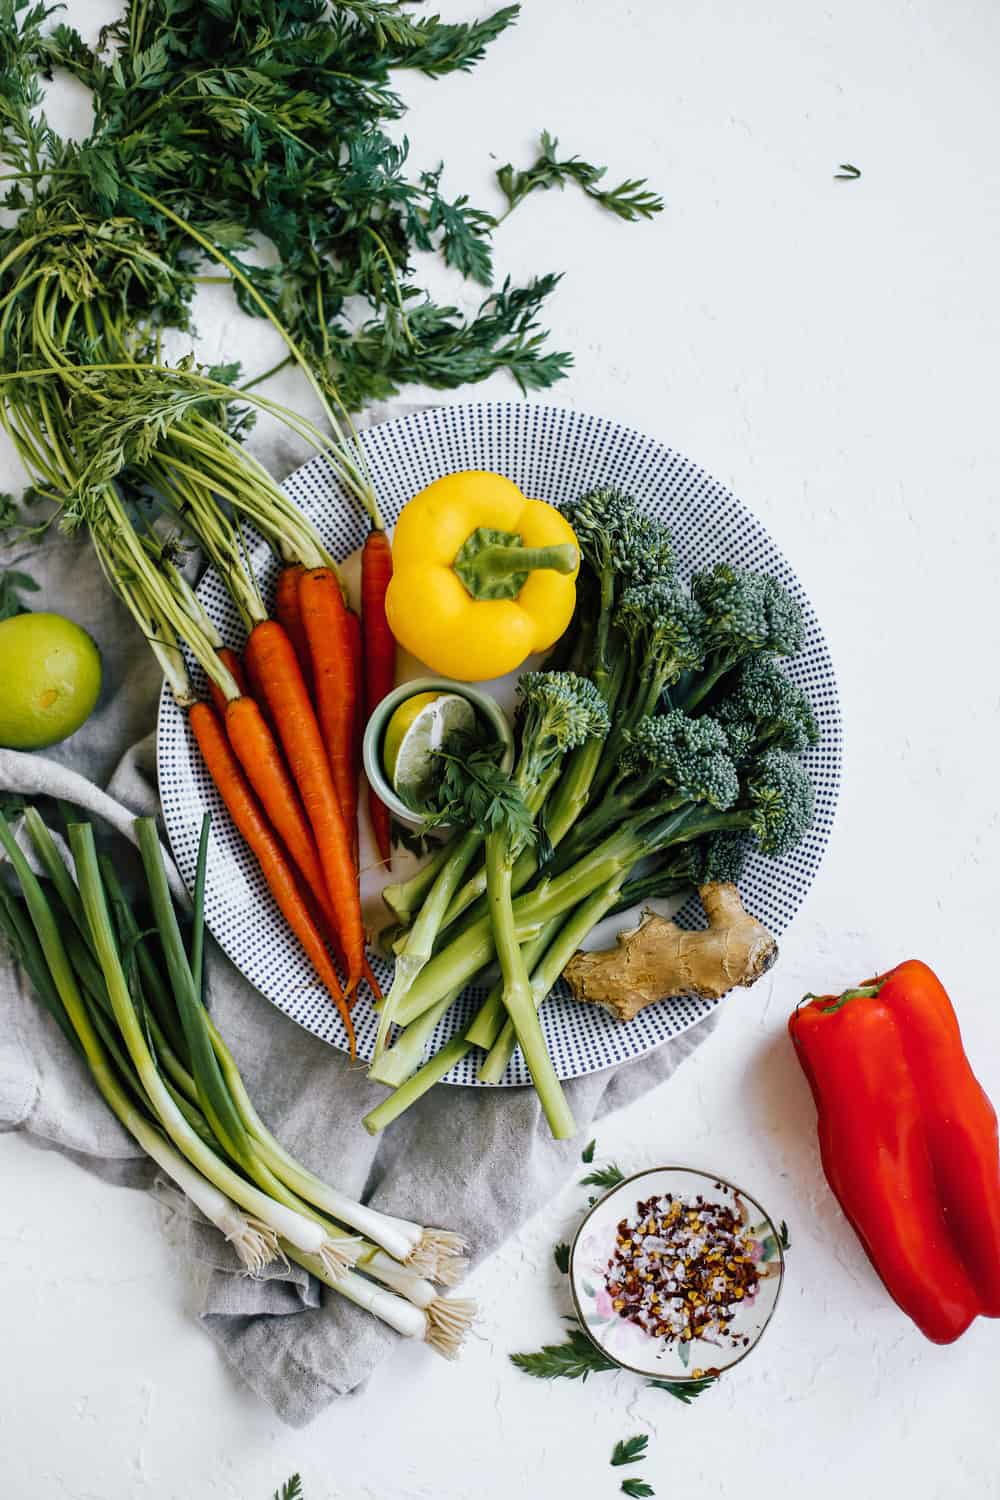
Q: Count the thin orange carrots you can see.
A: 8